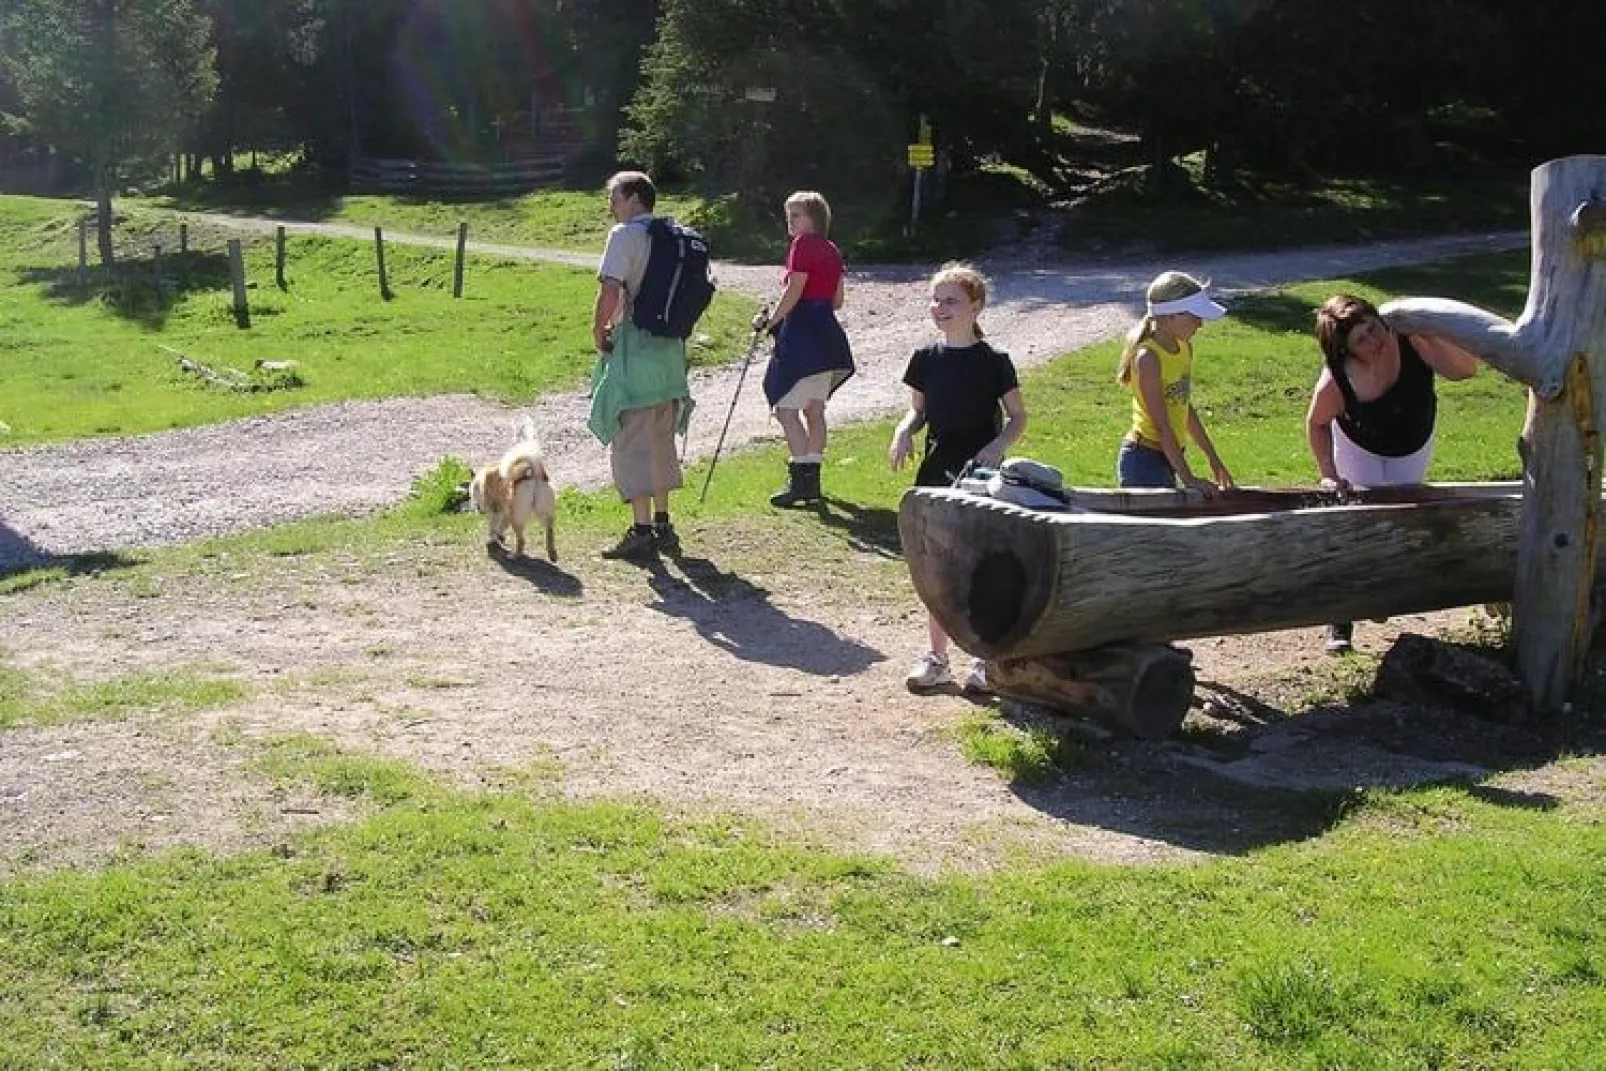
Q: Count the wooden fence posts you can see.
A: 7